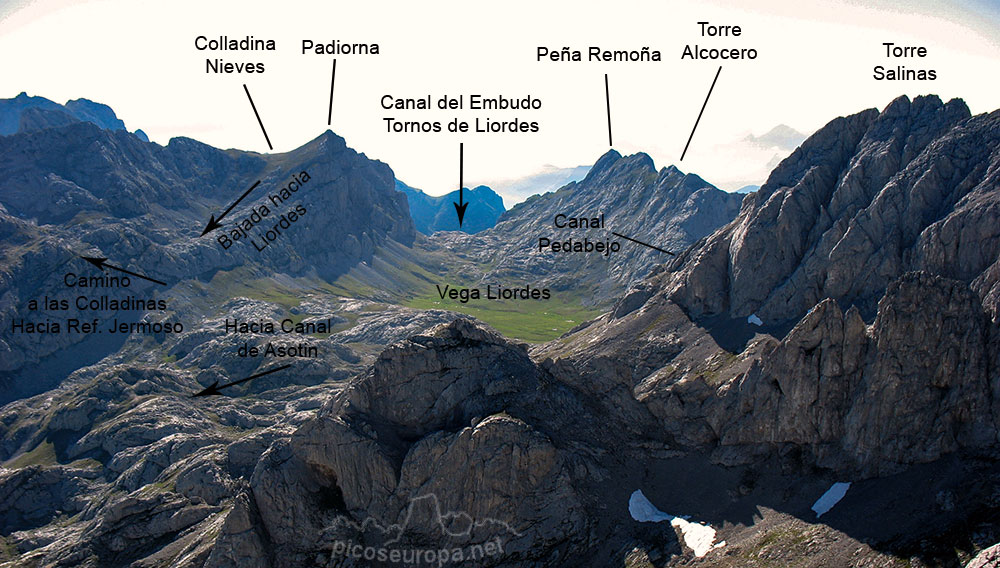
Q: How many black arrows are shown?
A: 4